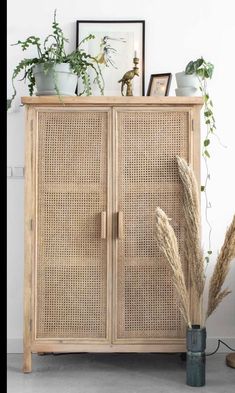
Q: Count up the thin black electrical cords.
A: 1